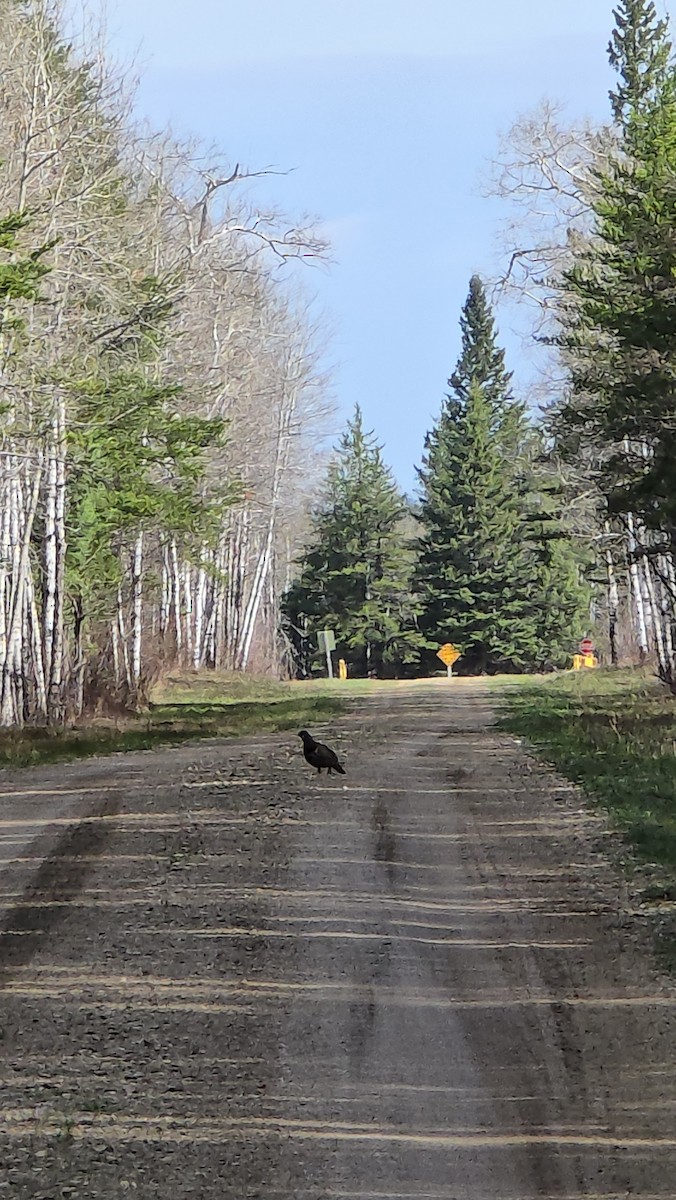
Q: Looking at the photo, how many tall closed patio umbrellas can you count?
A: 0